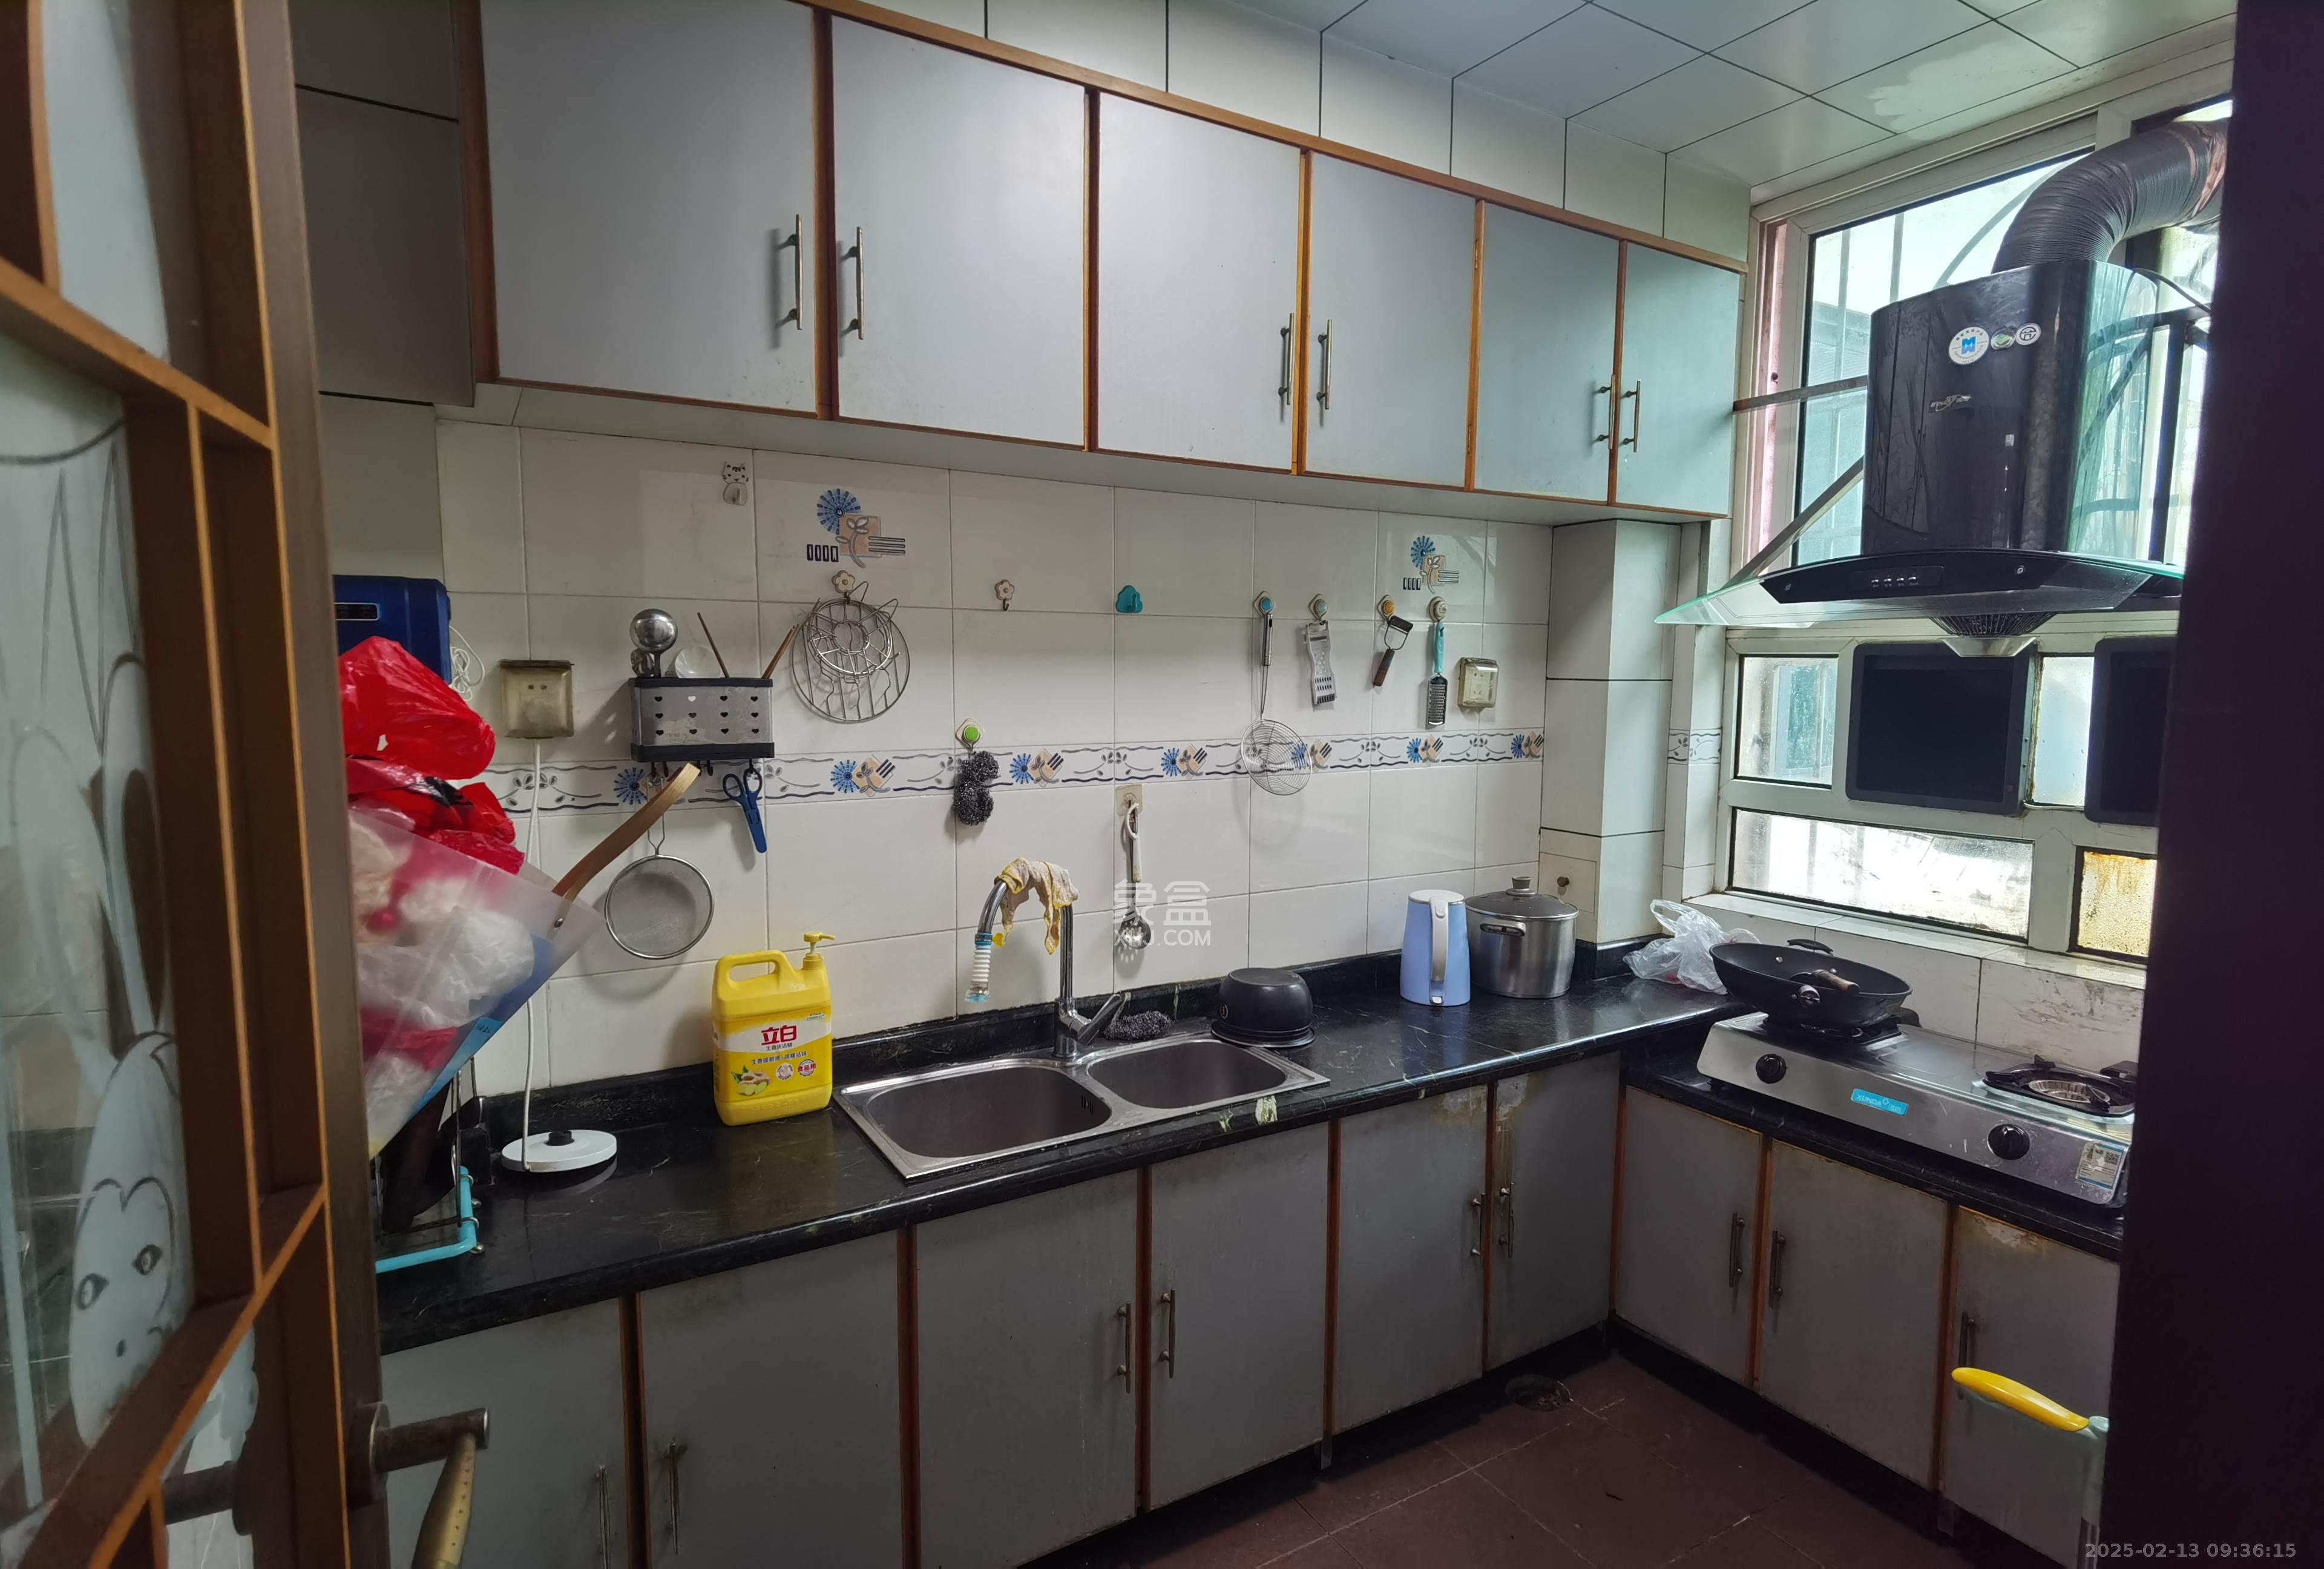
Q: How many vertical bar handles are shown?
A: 15